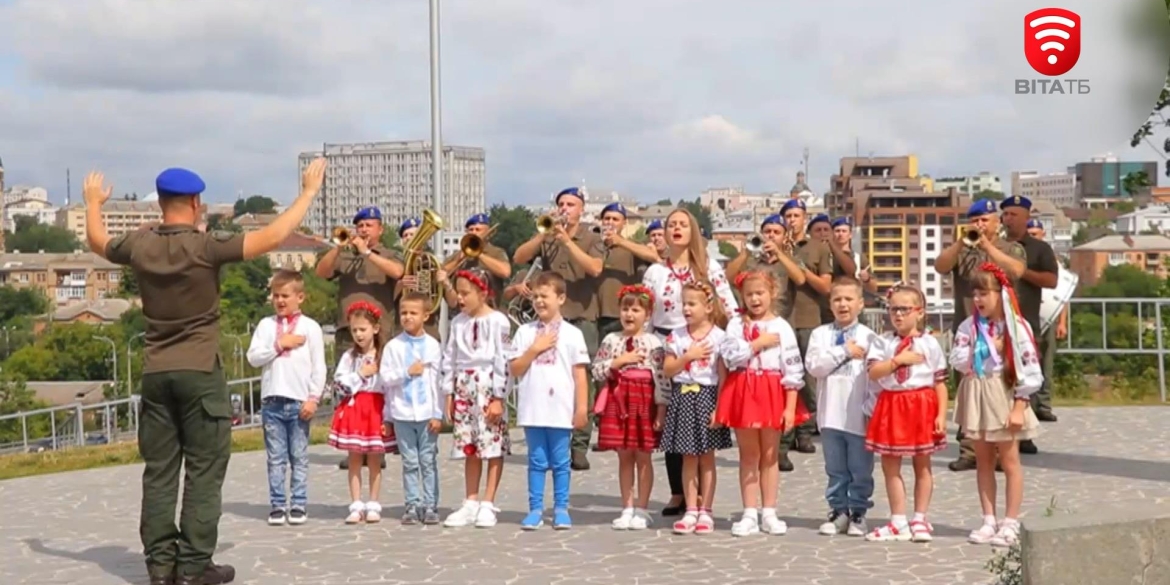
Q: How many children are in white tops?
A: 11